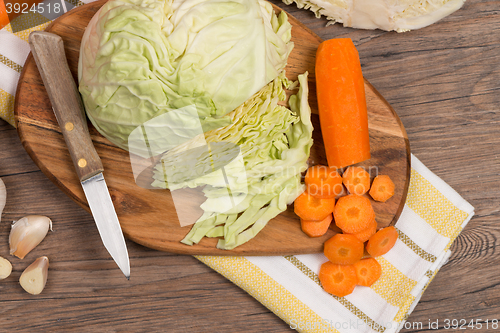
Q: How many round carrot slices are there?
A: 11